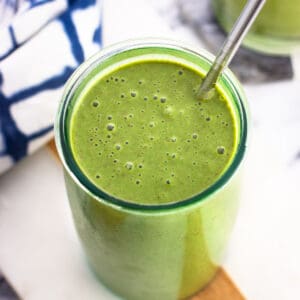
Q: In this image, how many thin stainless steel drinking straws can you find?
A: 1